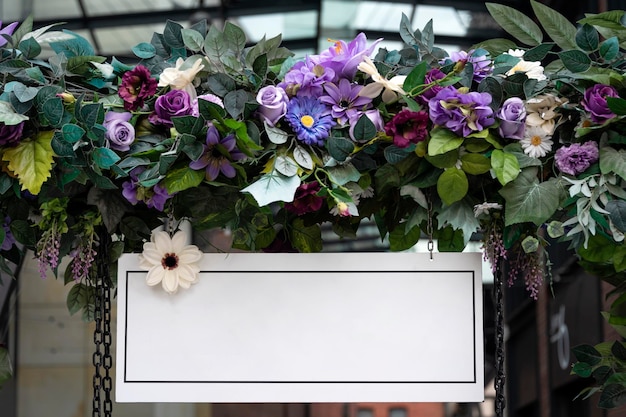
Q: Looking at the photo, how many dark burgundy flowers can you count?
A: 3